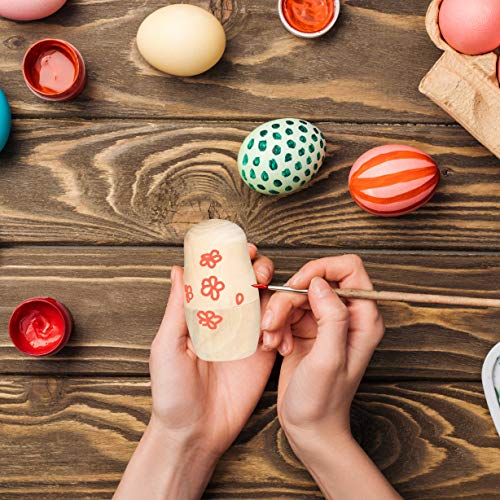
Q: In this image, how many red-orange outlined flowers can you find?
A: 4